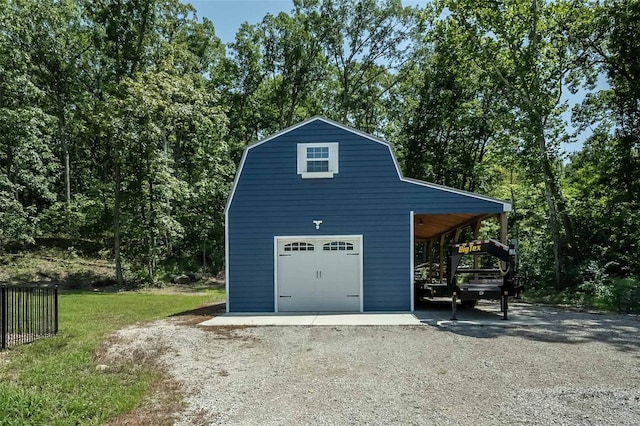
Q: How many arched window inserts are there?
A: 2